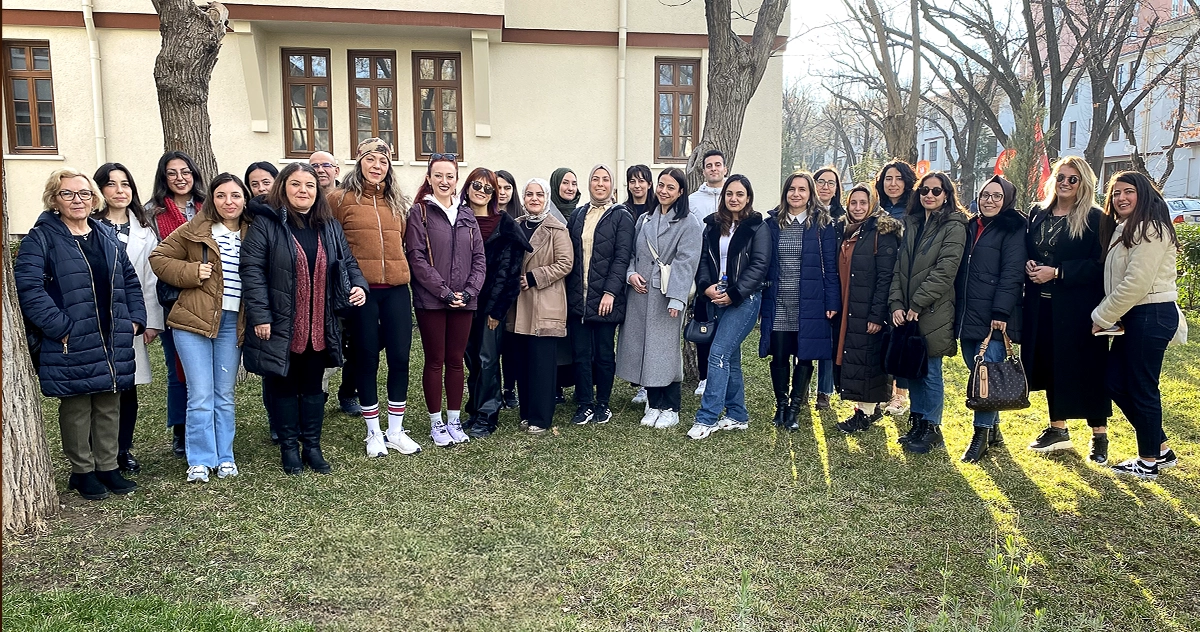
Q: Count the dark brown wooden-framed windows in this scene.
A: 5